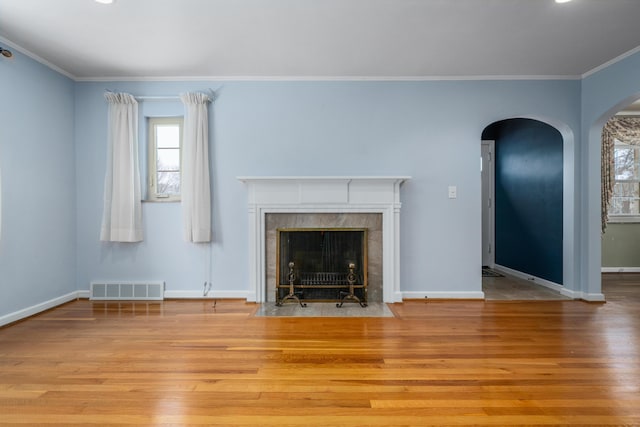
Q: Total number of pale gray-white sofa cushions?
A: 0